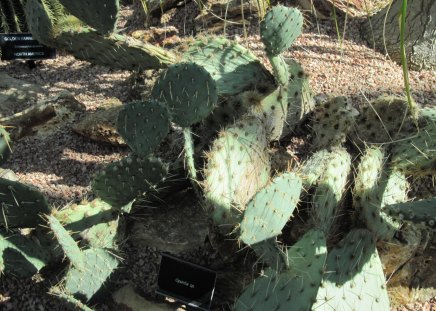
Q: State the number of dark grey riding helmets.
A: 0